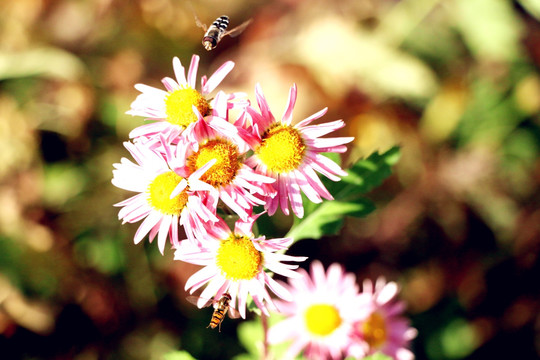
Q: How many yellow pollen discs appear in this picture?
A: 7